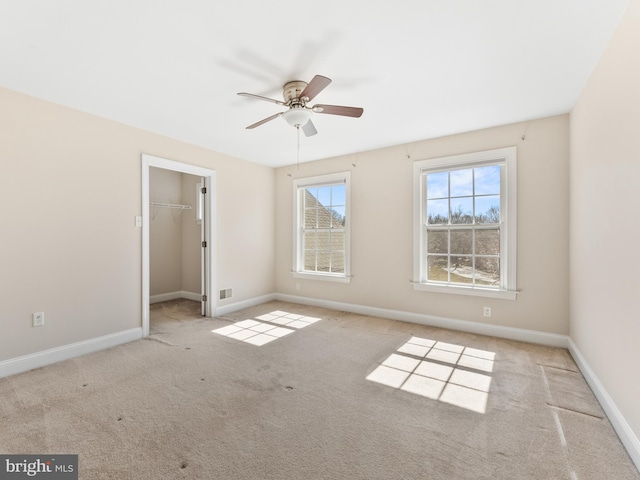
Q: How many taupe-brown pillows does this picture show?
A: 0